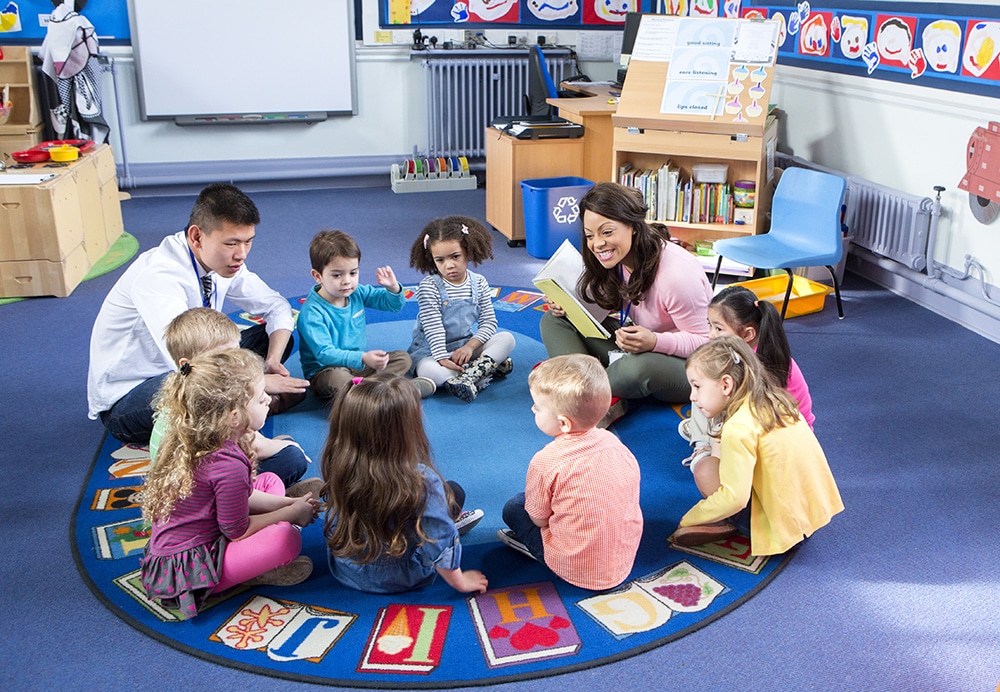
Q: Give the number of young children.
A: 8